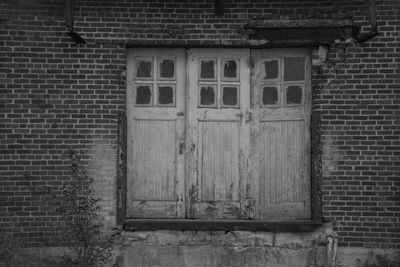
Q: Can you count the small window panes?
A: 12